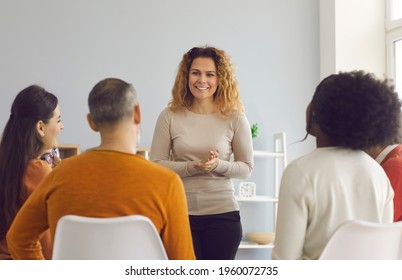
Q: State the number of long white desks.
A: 0